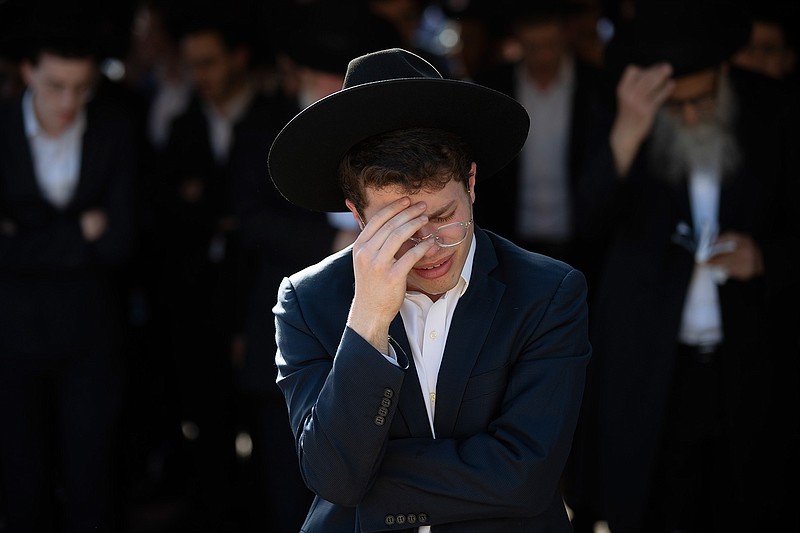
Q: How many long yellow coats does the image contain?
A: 0